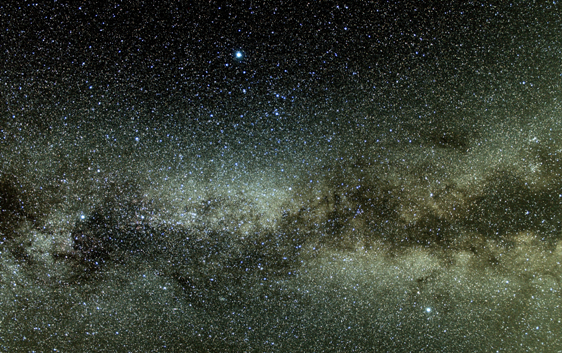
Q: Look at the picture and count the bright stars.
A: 3